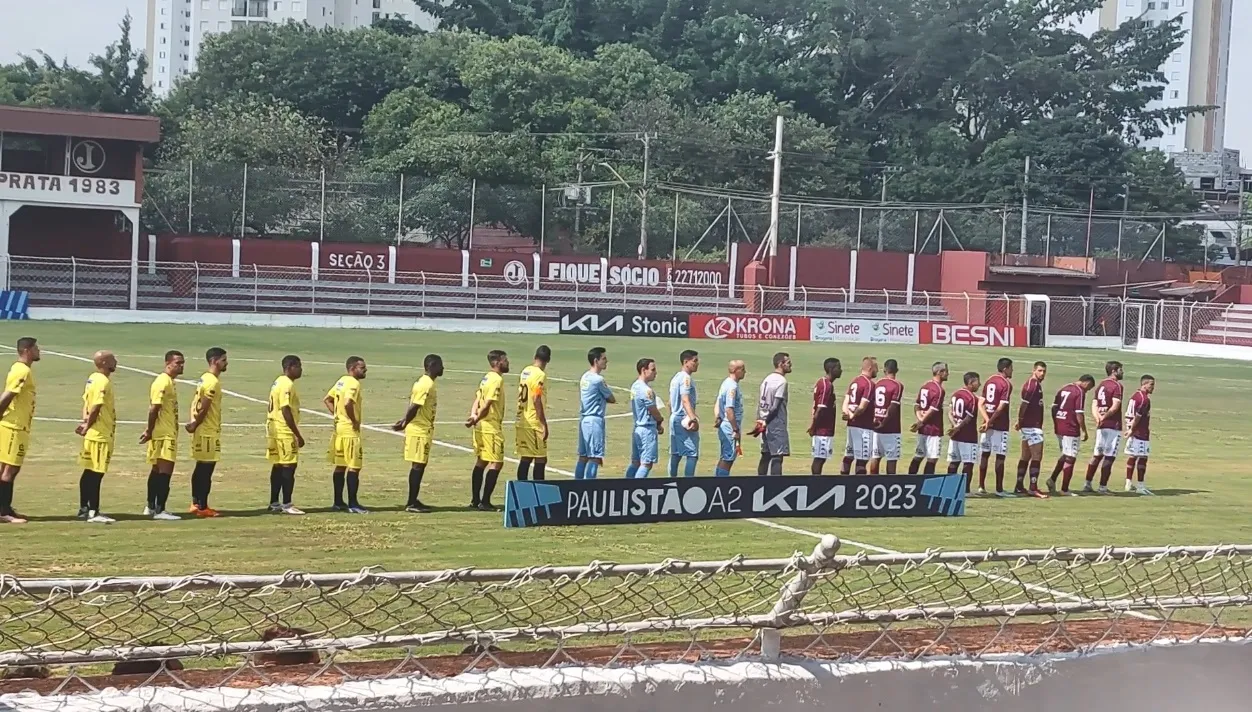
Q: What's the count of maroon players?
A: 10